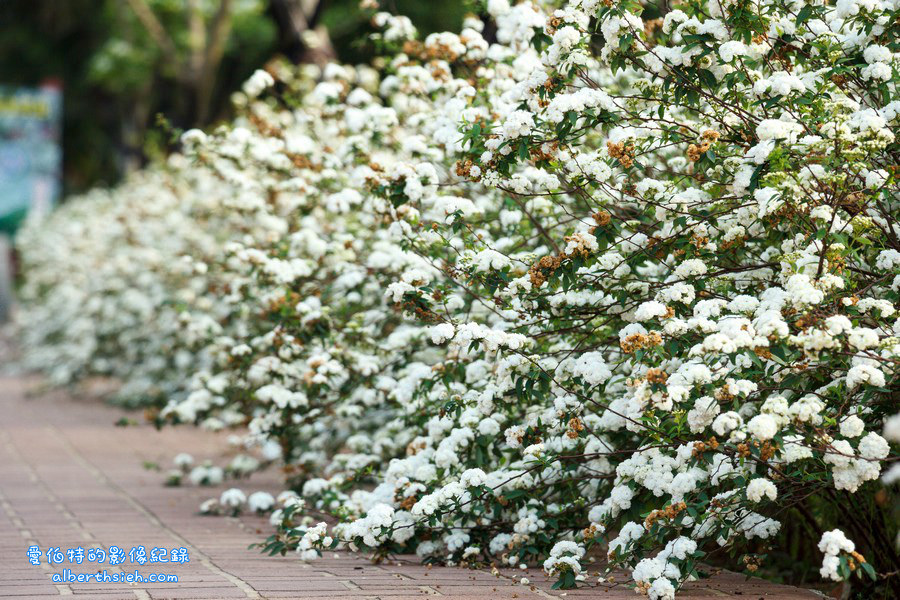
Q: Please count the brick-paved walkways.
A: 1